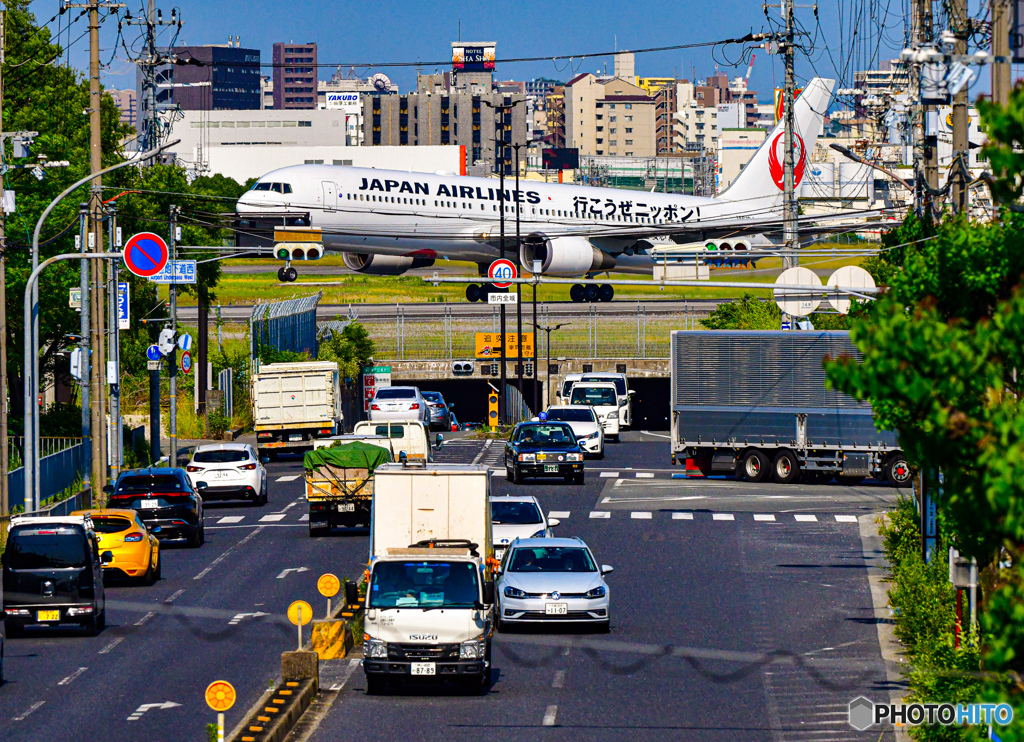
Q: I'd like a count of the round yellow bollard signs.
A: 3